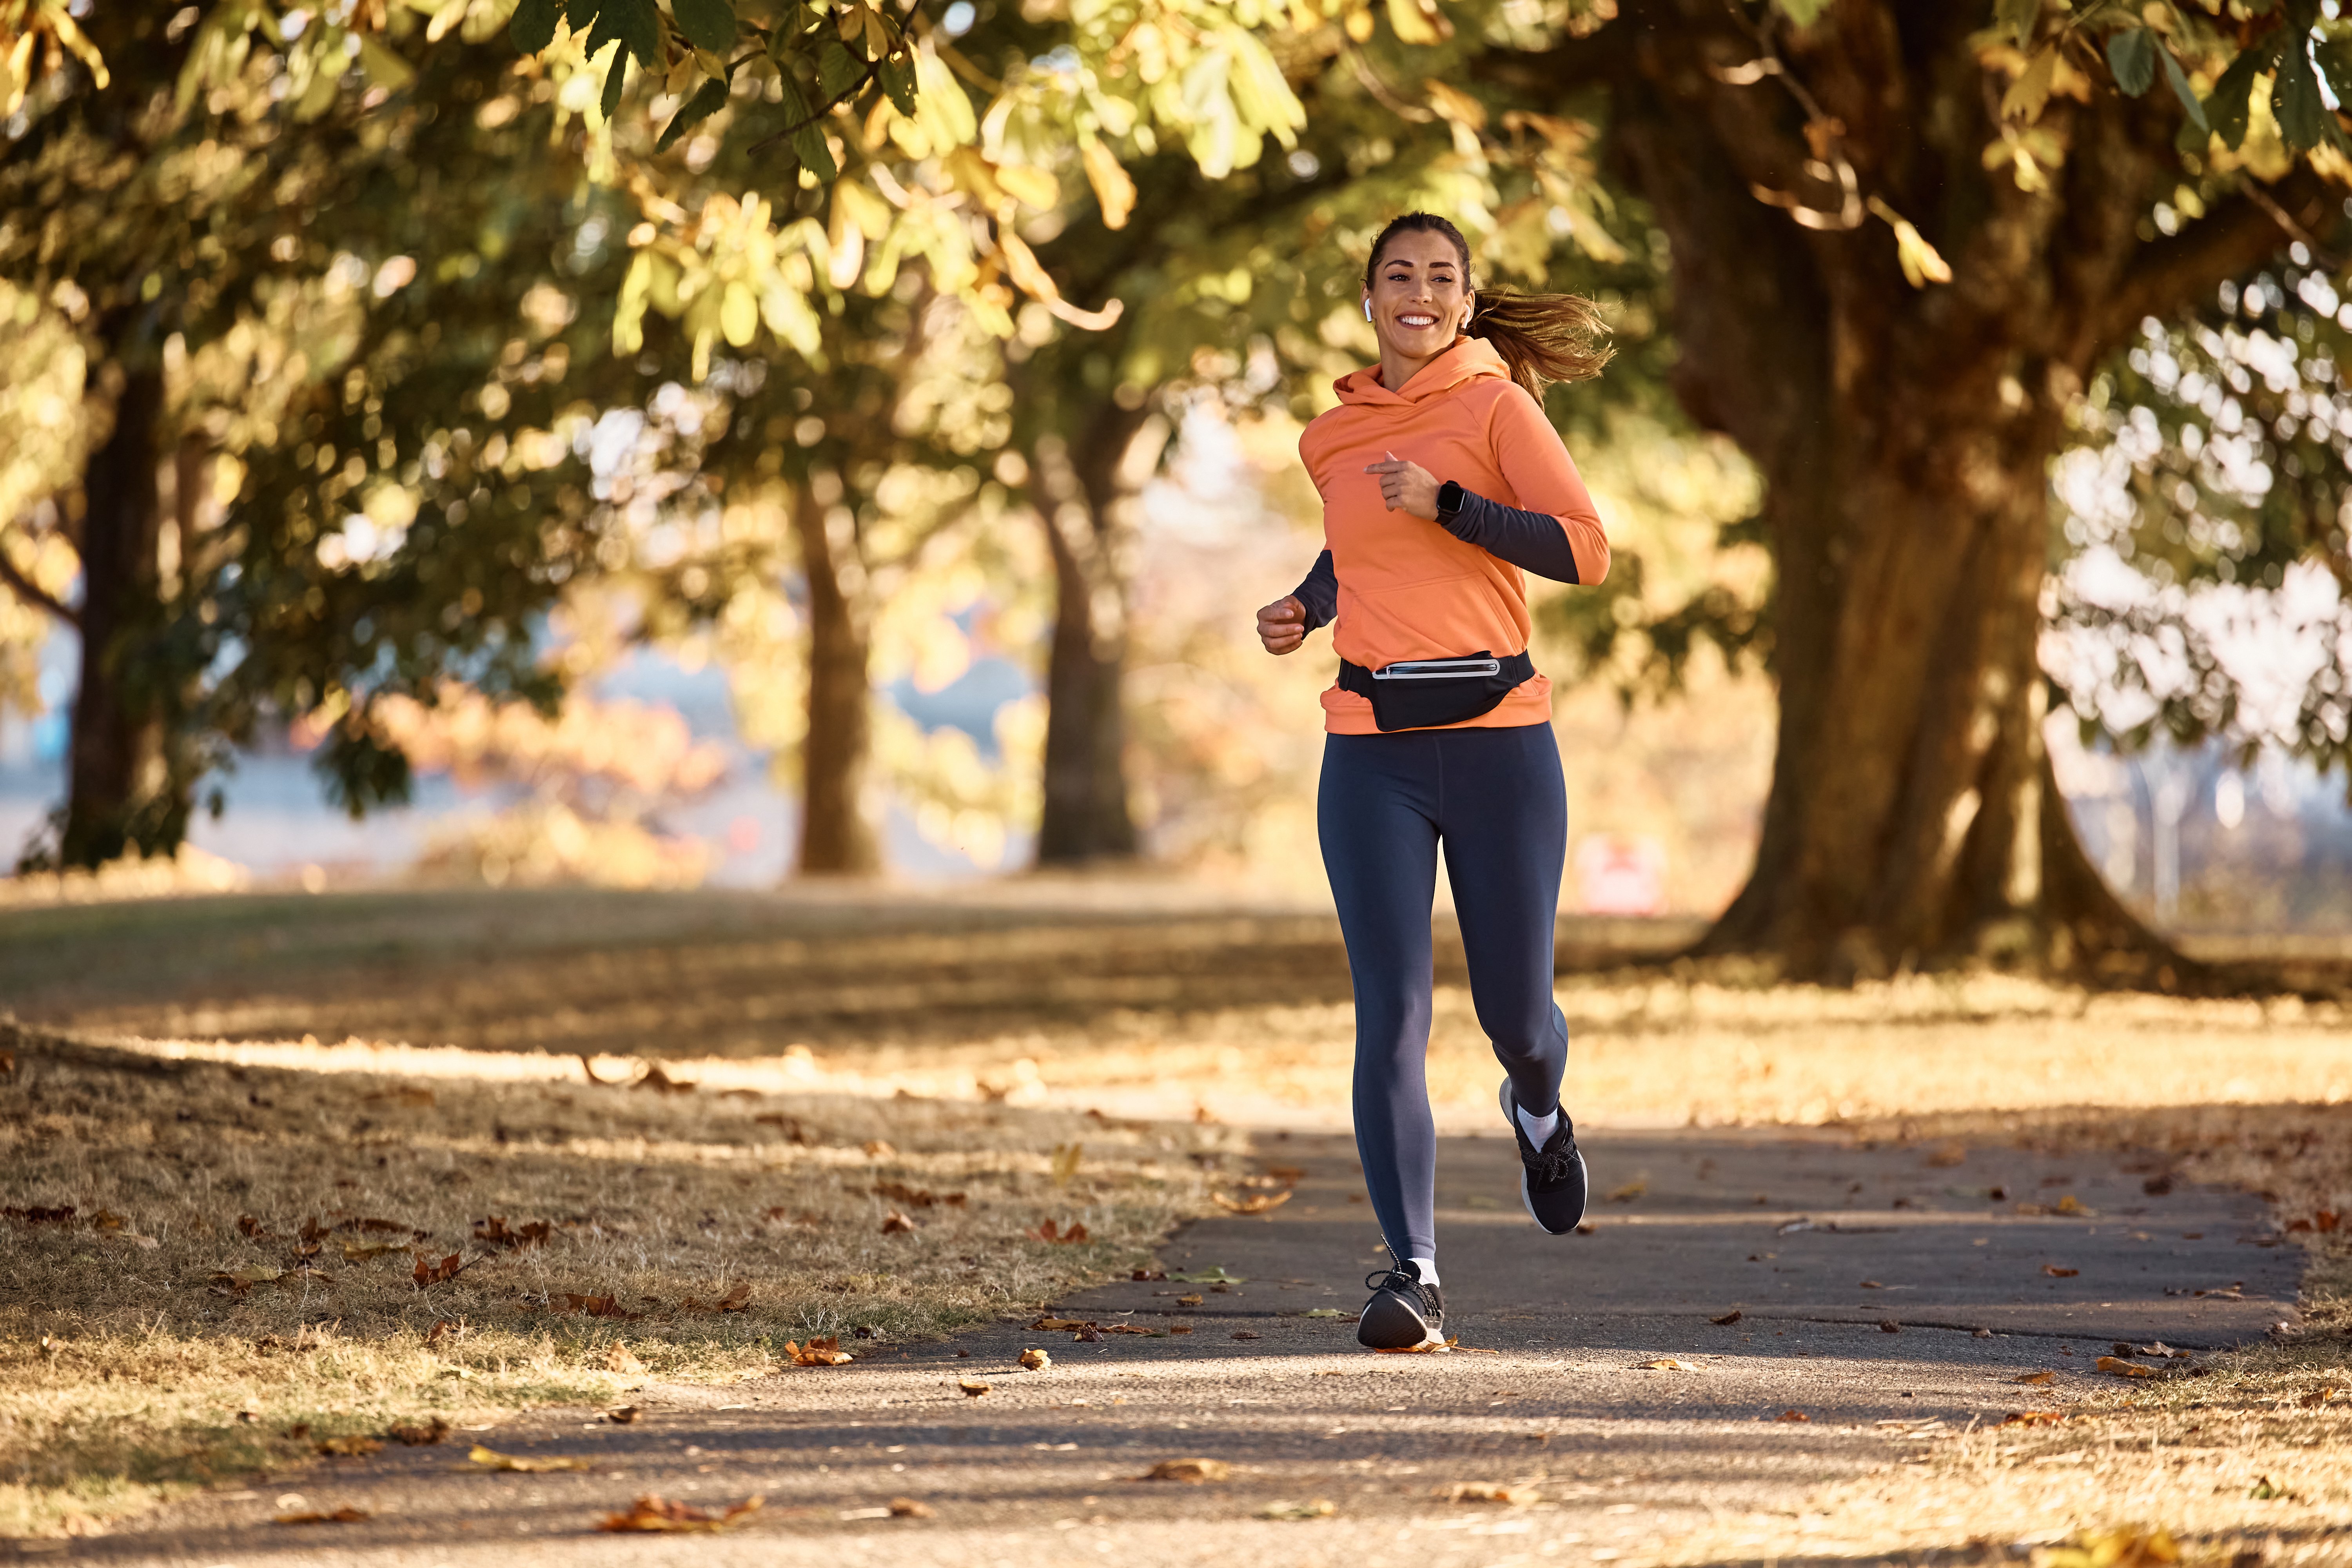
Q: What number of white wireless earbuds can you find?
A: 2